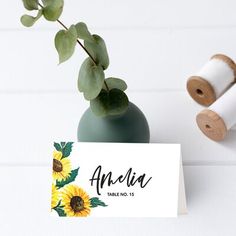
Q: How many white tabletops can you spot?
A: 1